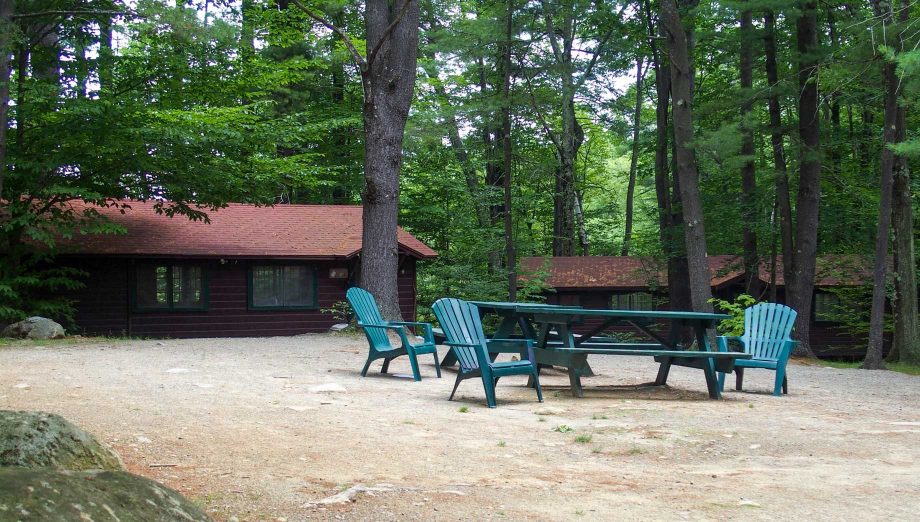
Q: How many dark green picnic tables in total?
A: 2